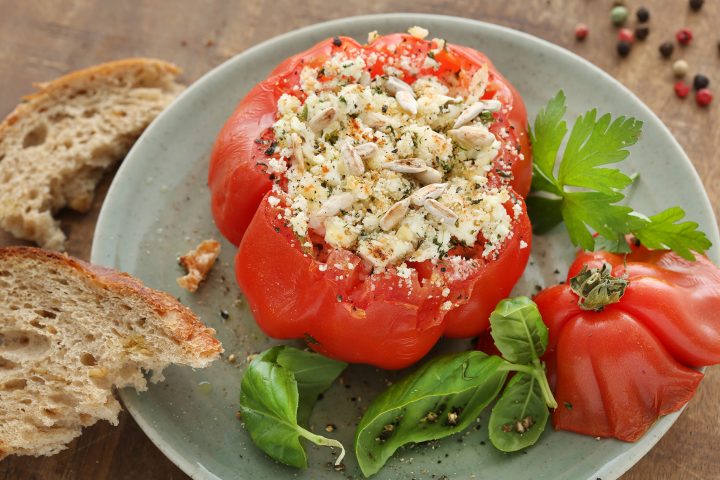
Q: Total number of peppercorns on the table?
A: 13